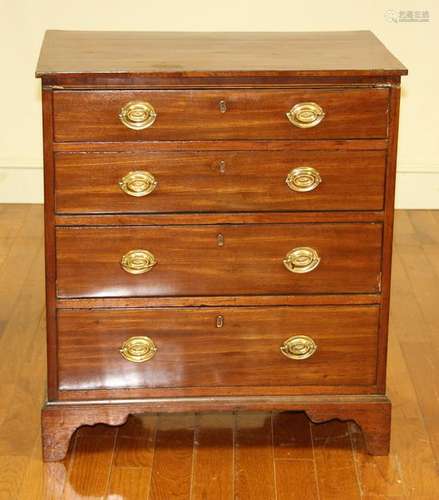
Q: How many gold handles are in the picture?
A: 8